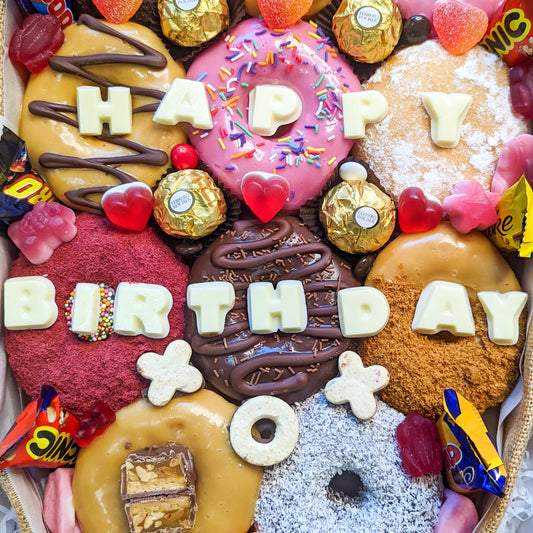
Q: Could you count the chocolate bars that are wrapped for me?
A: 6